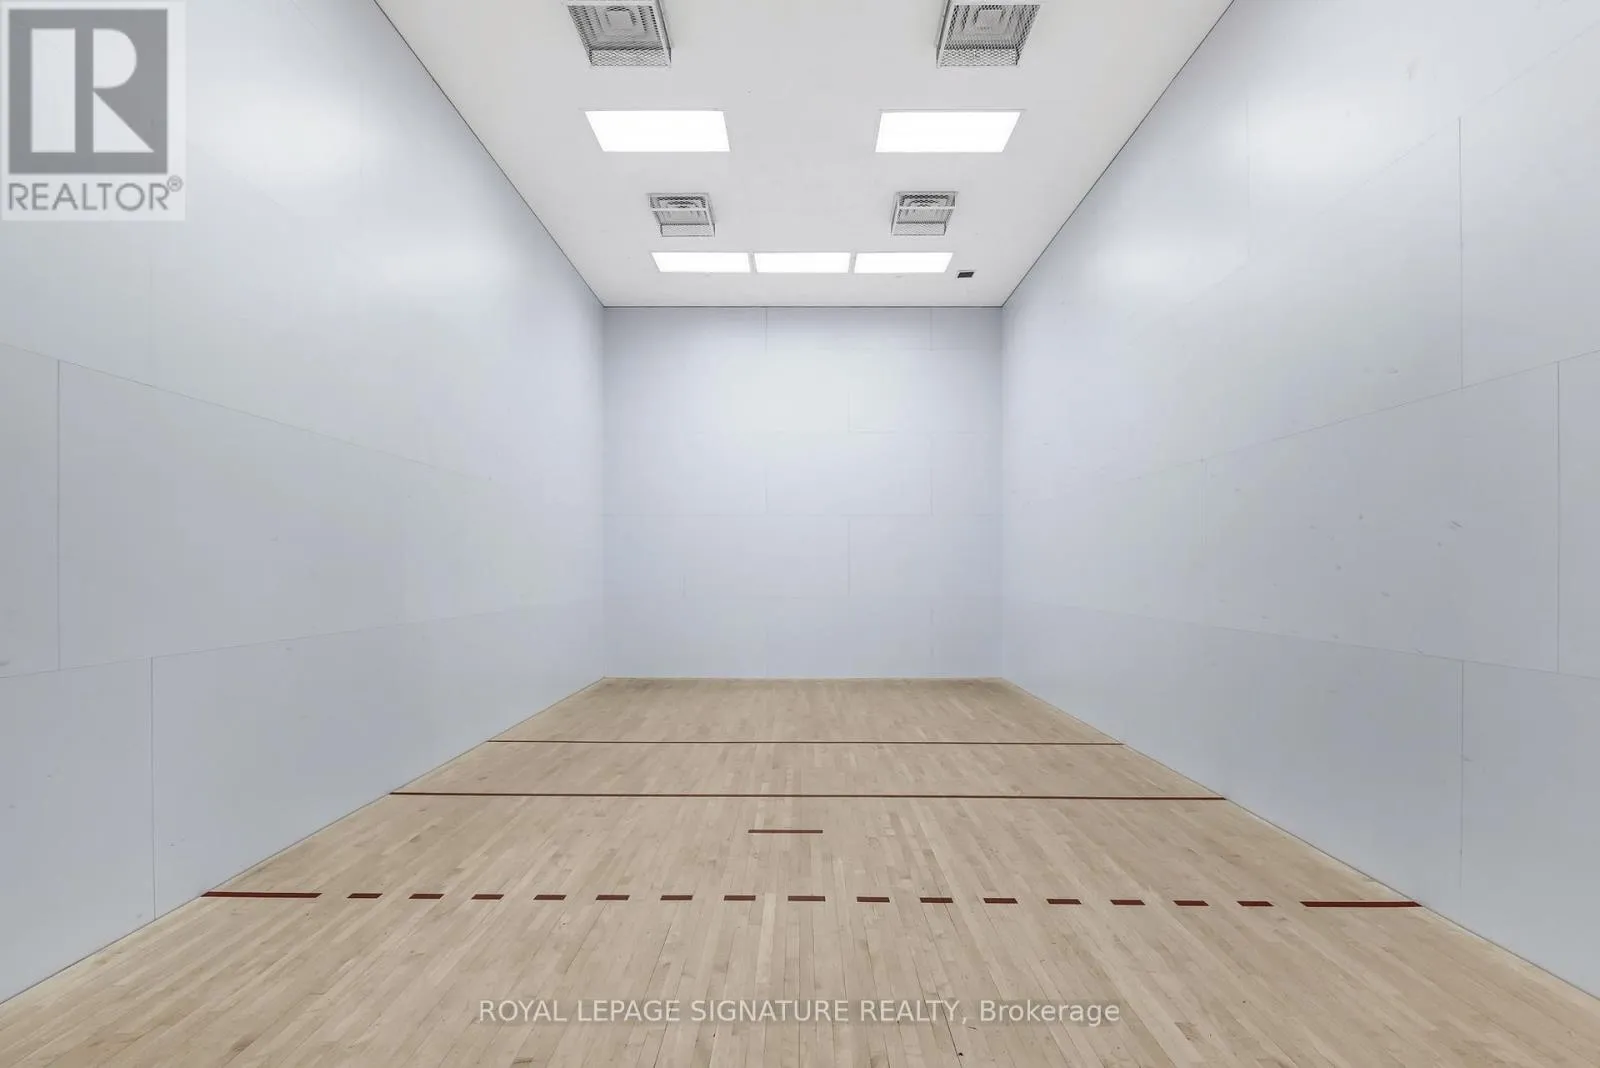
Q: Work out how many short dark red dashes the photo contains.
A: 15